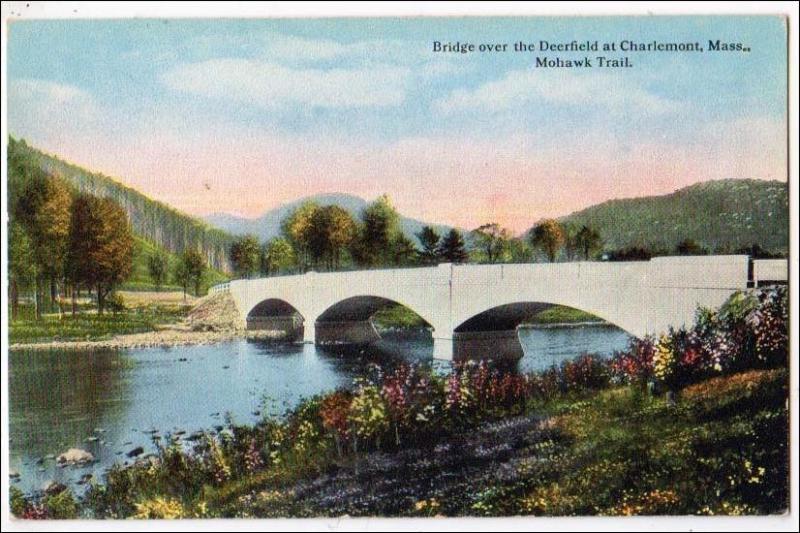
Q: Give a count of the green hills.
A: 2